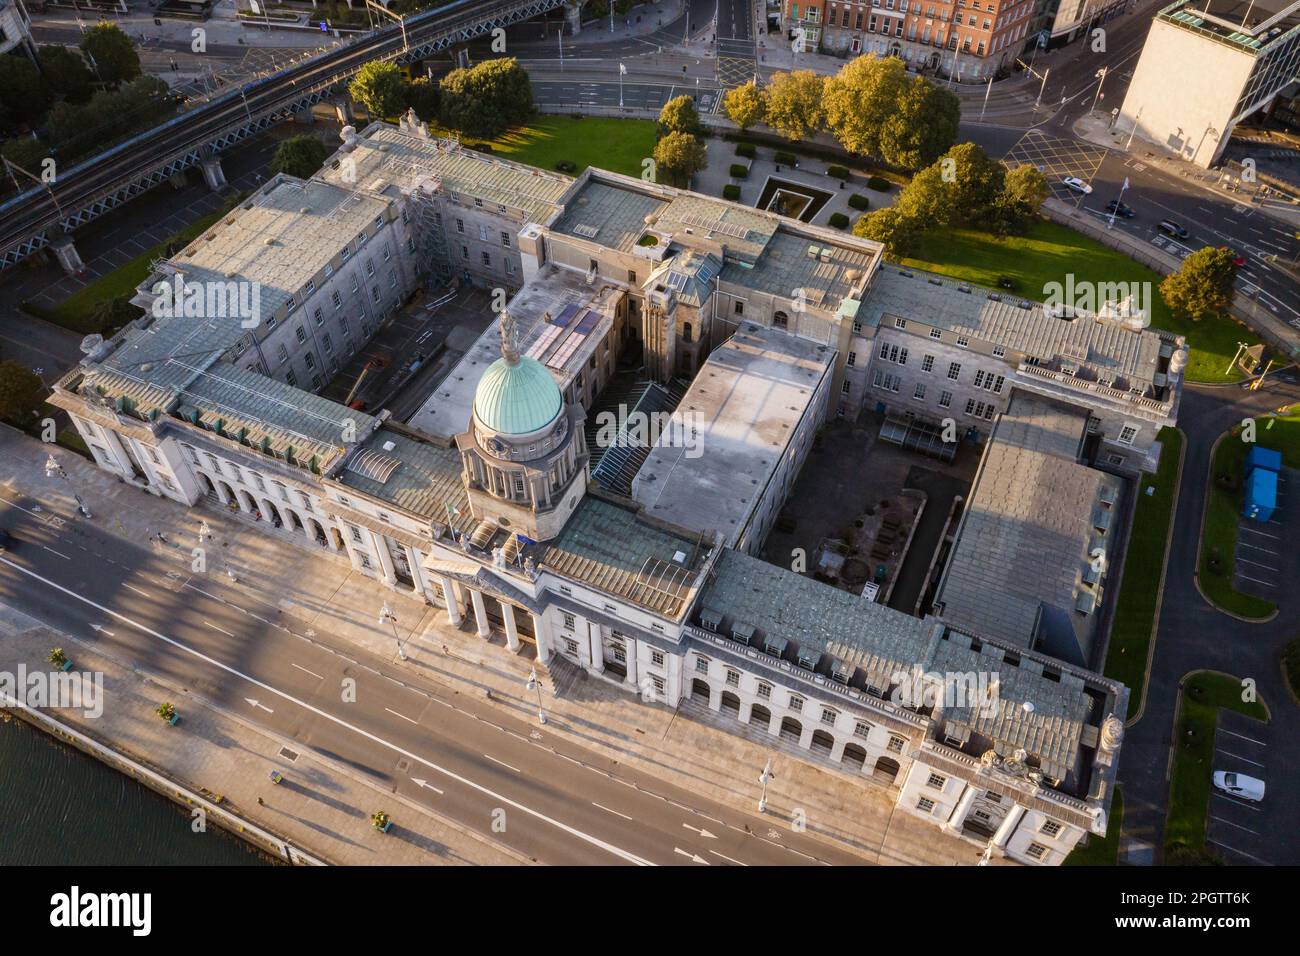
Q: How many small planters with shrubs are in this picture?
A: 3